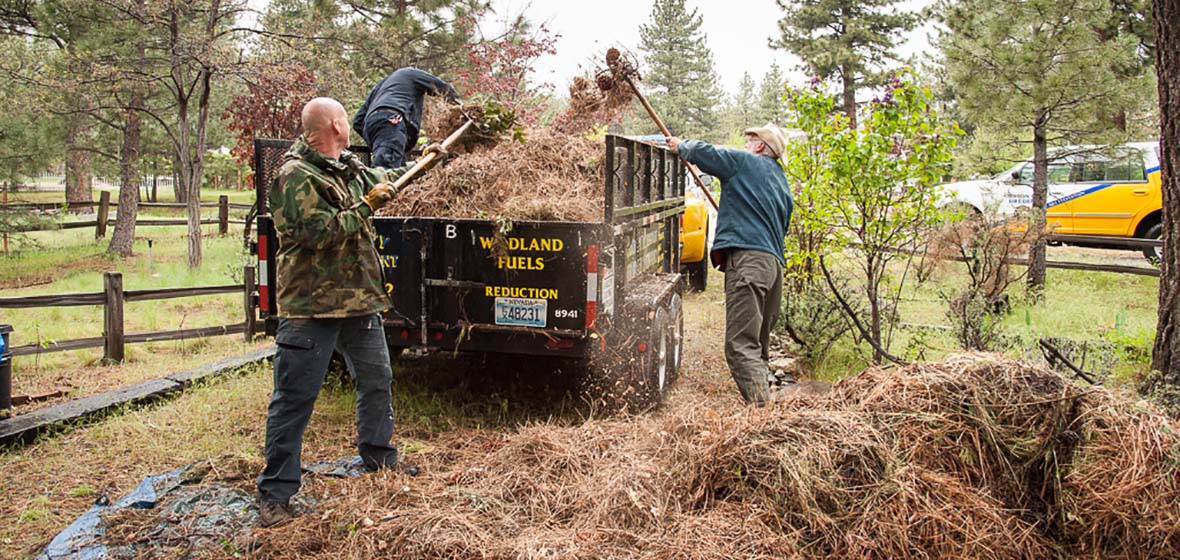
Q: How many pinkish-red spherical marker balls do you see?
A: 0